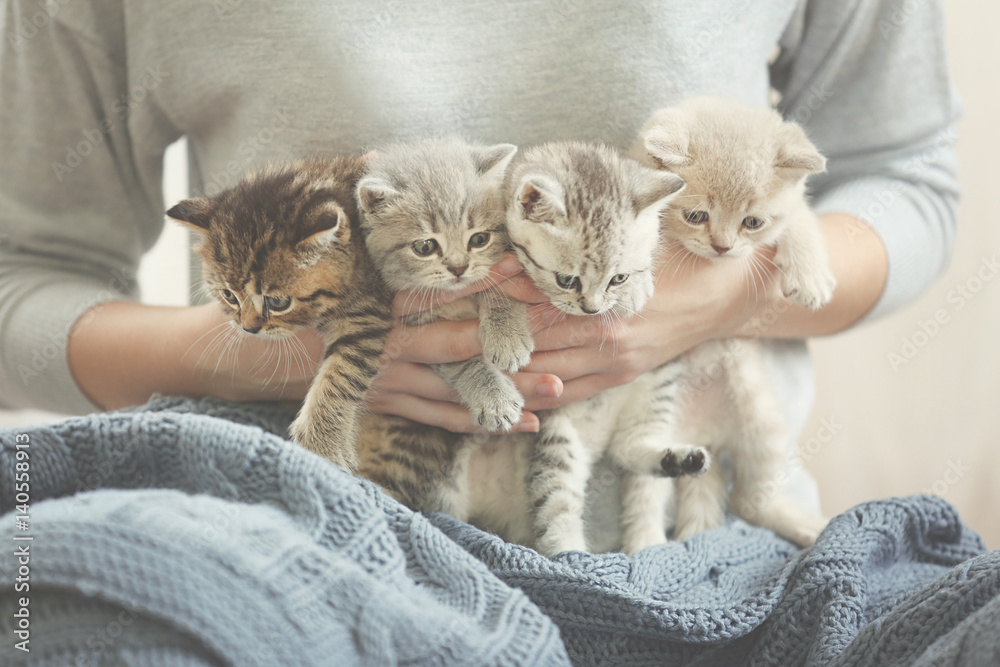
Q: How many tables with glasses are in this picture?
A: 0